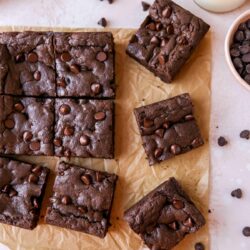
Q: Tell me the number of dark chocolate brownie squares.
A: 9